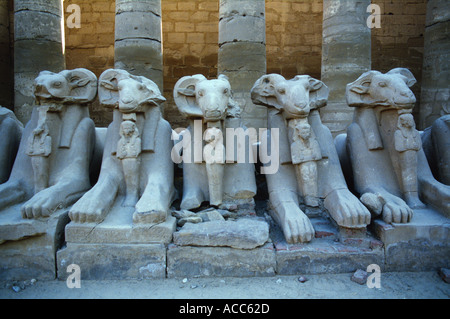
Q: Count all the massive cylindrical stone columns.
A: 5